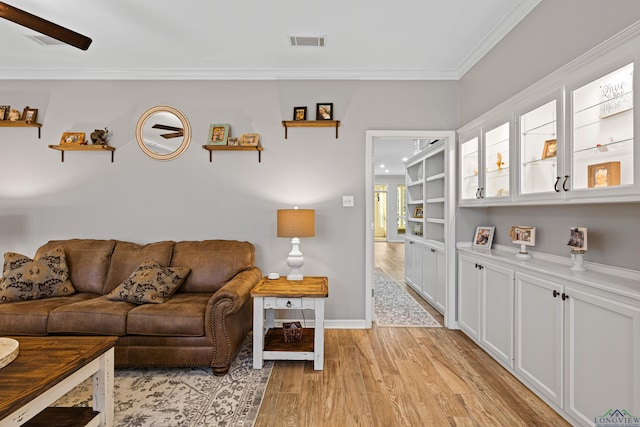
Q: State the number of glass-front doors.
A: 4